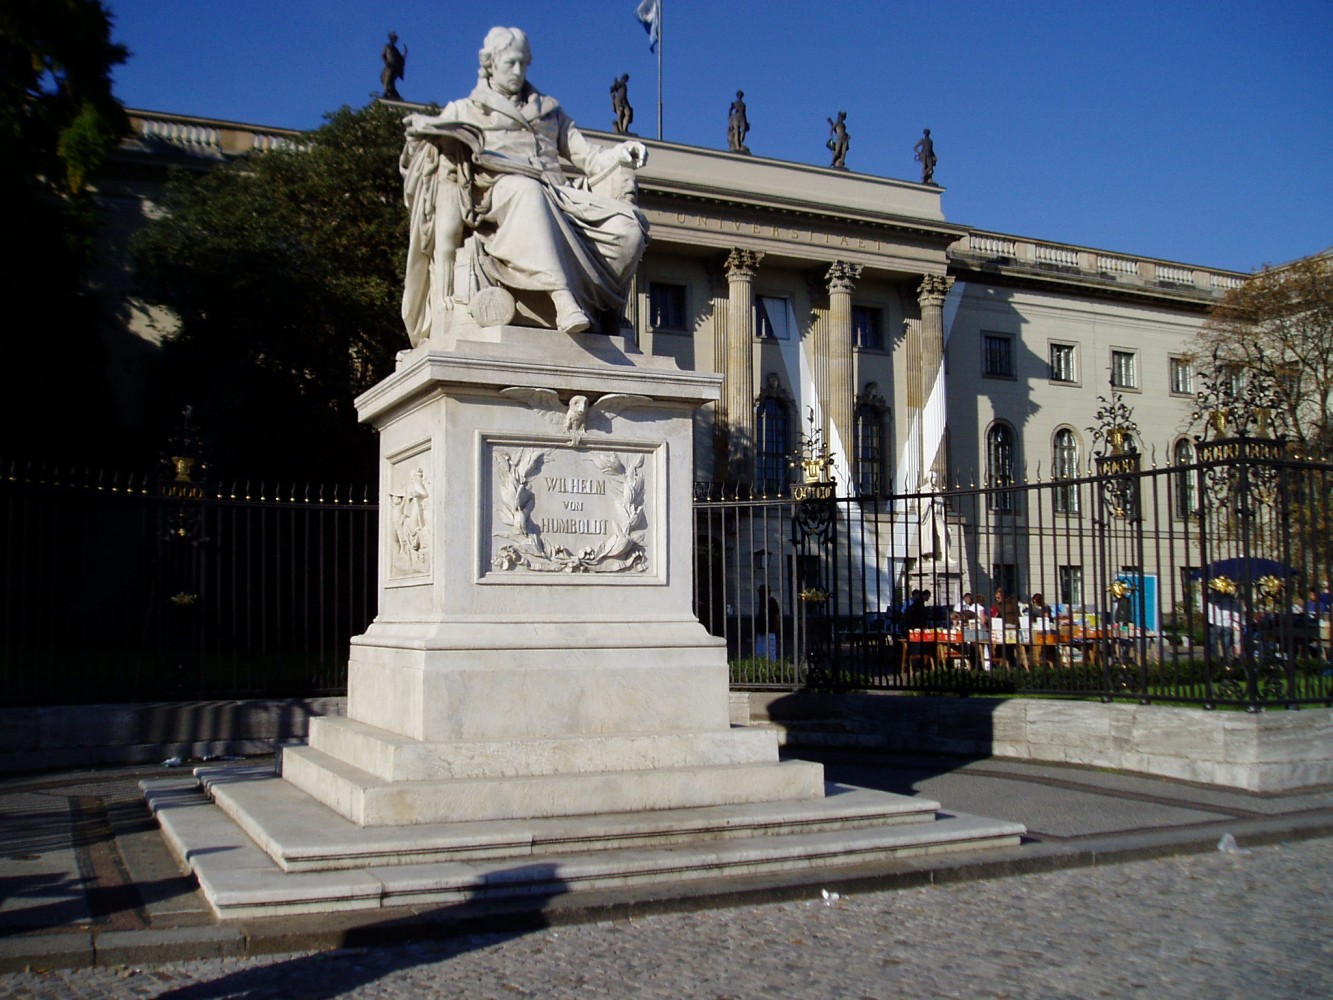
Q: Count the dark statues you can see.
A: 5